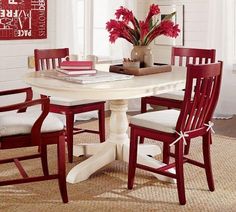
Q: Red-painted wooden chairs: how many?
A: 4